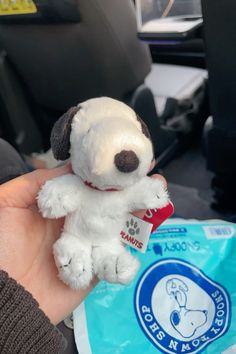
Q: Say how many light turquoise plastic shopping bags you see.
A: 1